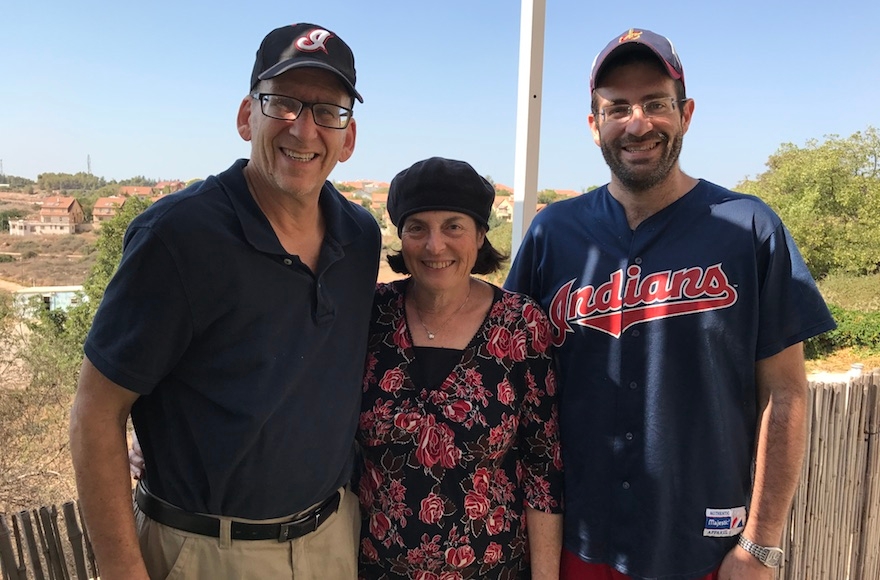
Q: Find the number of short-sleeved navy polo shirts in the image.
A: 1